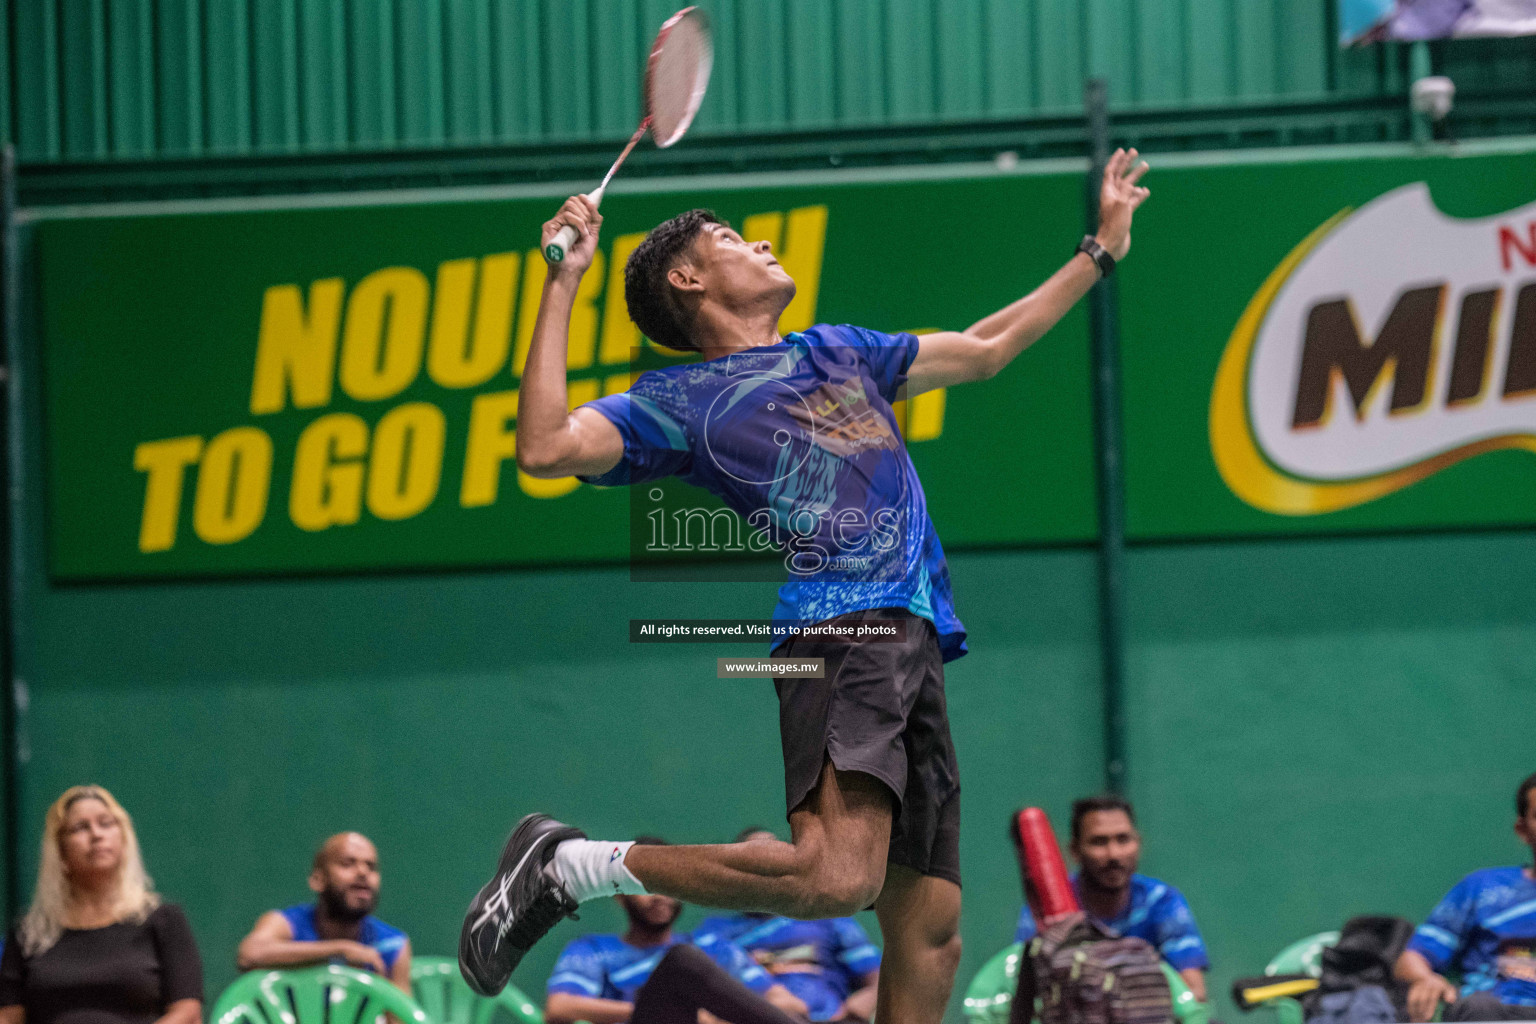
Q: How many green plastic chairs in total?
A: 4